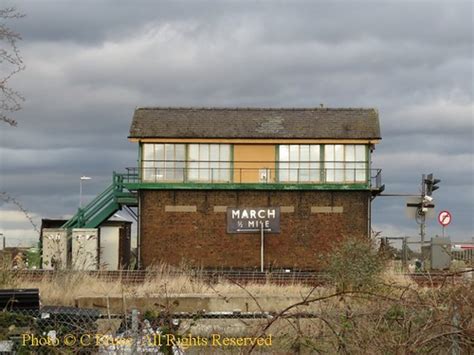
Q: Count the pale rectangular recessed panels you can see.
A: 4